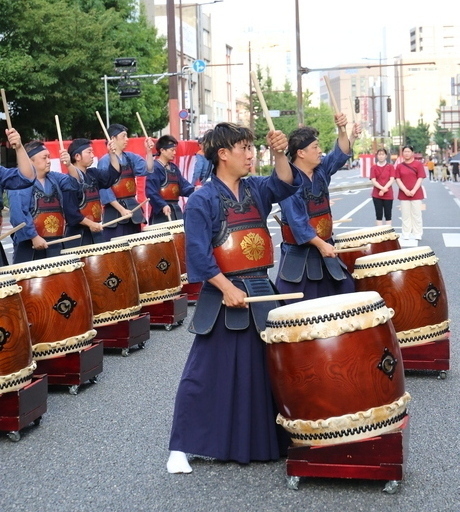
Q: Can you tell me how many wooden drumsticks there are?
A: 15